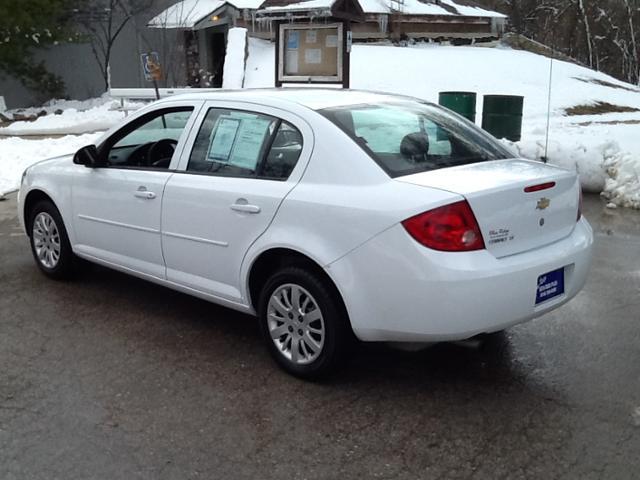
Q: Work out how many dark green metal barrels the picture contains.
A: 2